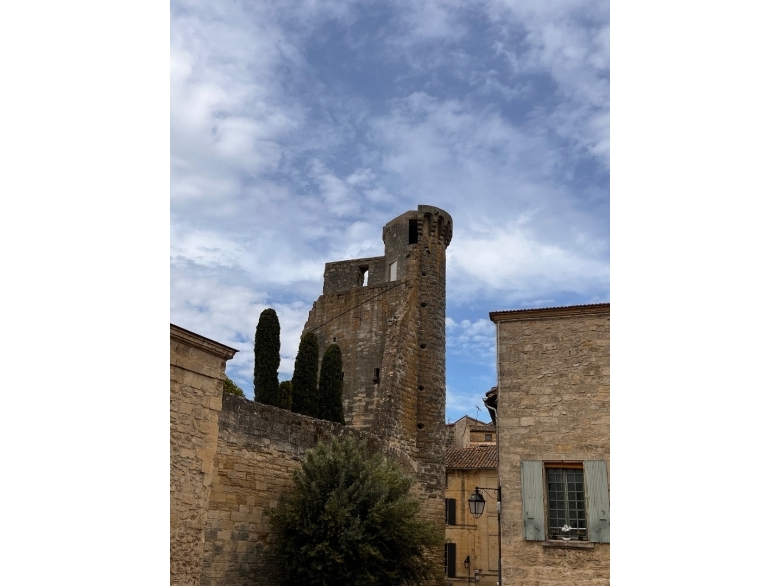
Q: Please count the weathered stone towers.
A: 1